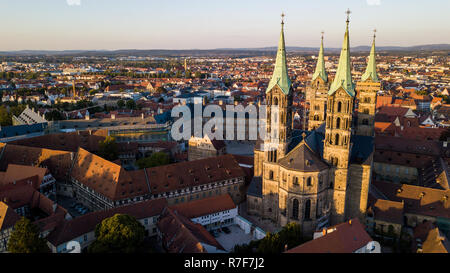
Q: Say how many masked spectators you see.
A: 0